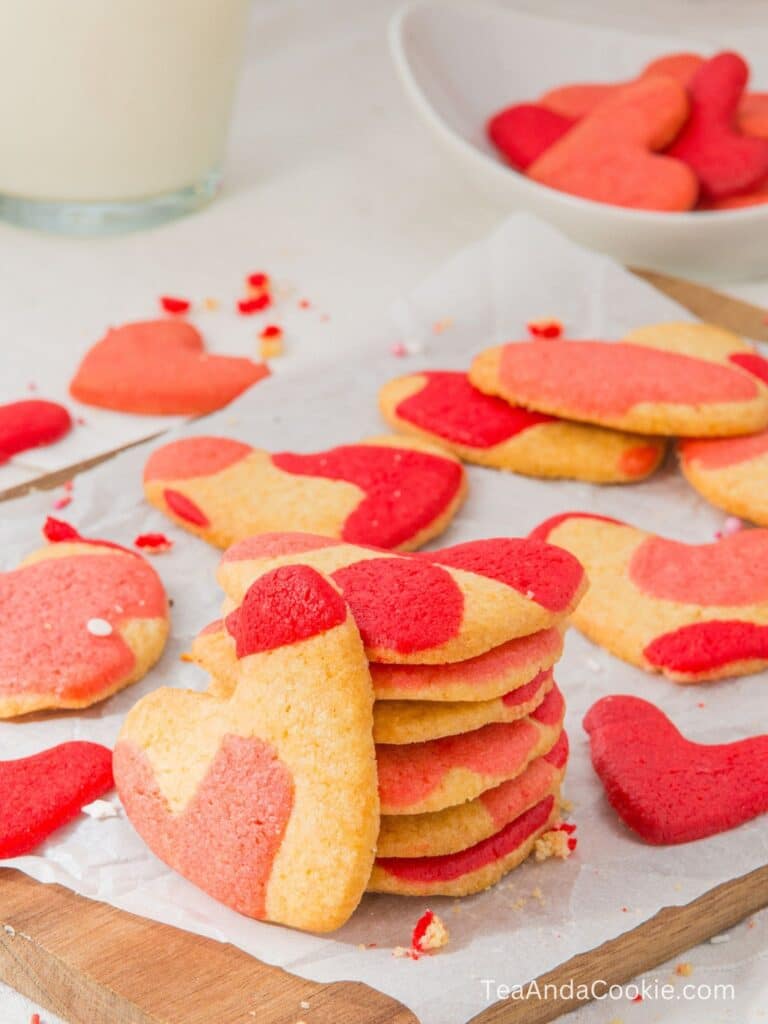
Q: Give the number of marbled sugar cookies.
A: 14